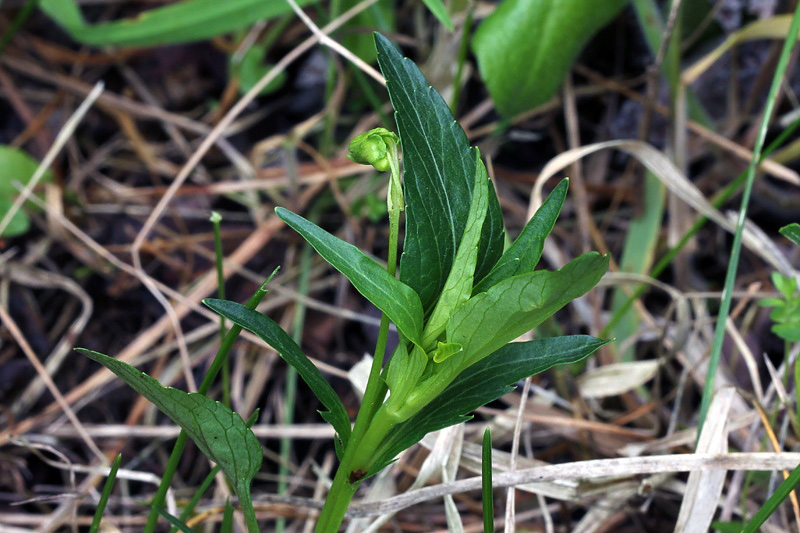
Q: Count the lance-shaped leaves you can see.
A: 8